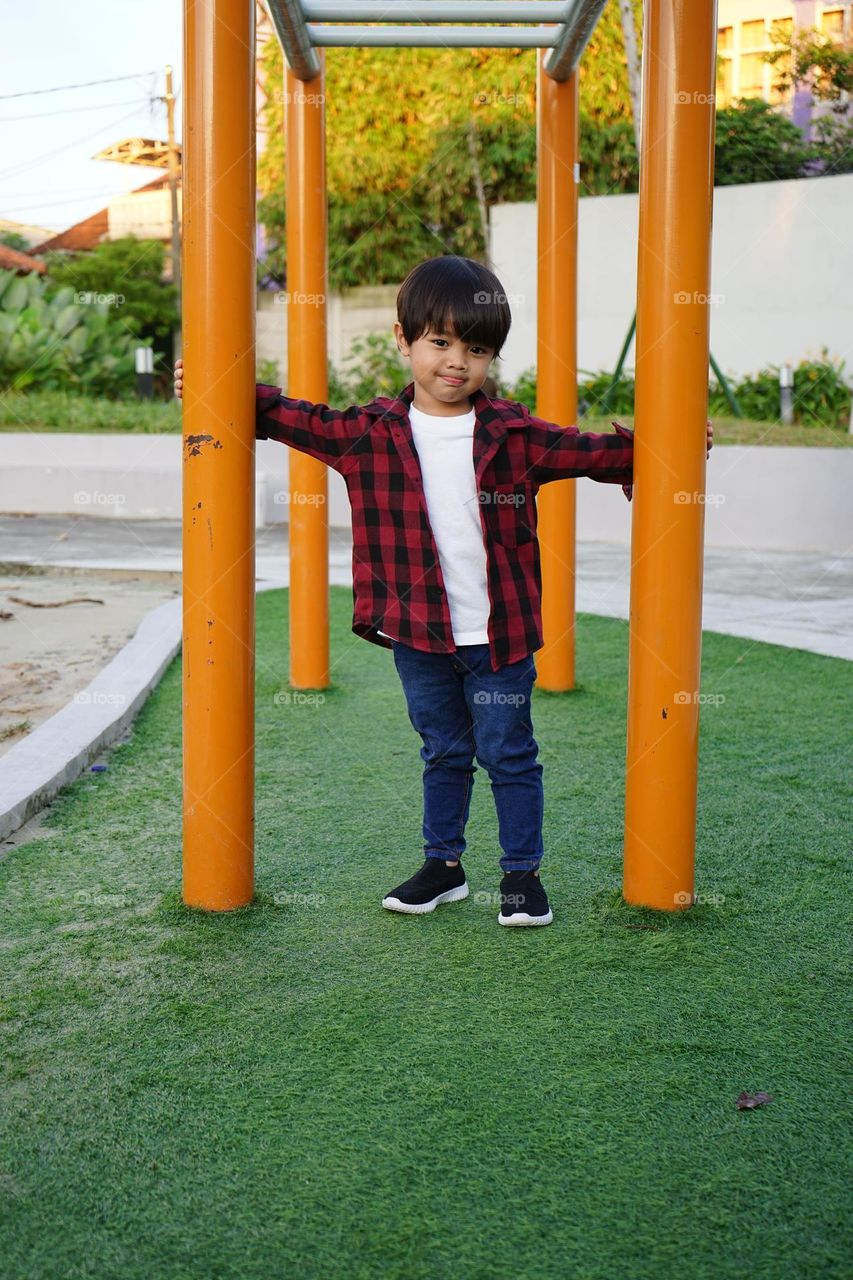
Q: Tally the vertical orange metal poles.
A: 4